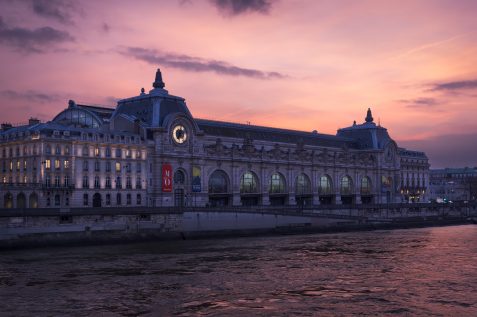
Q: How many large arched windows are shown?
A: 7